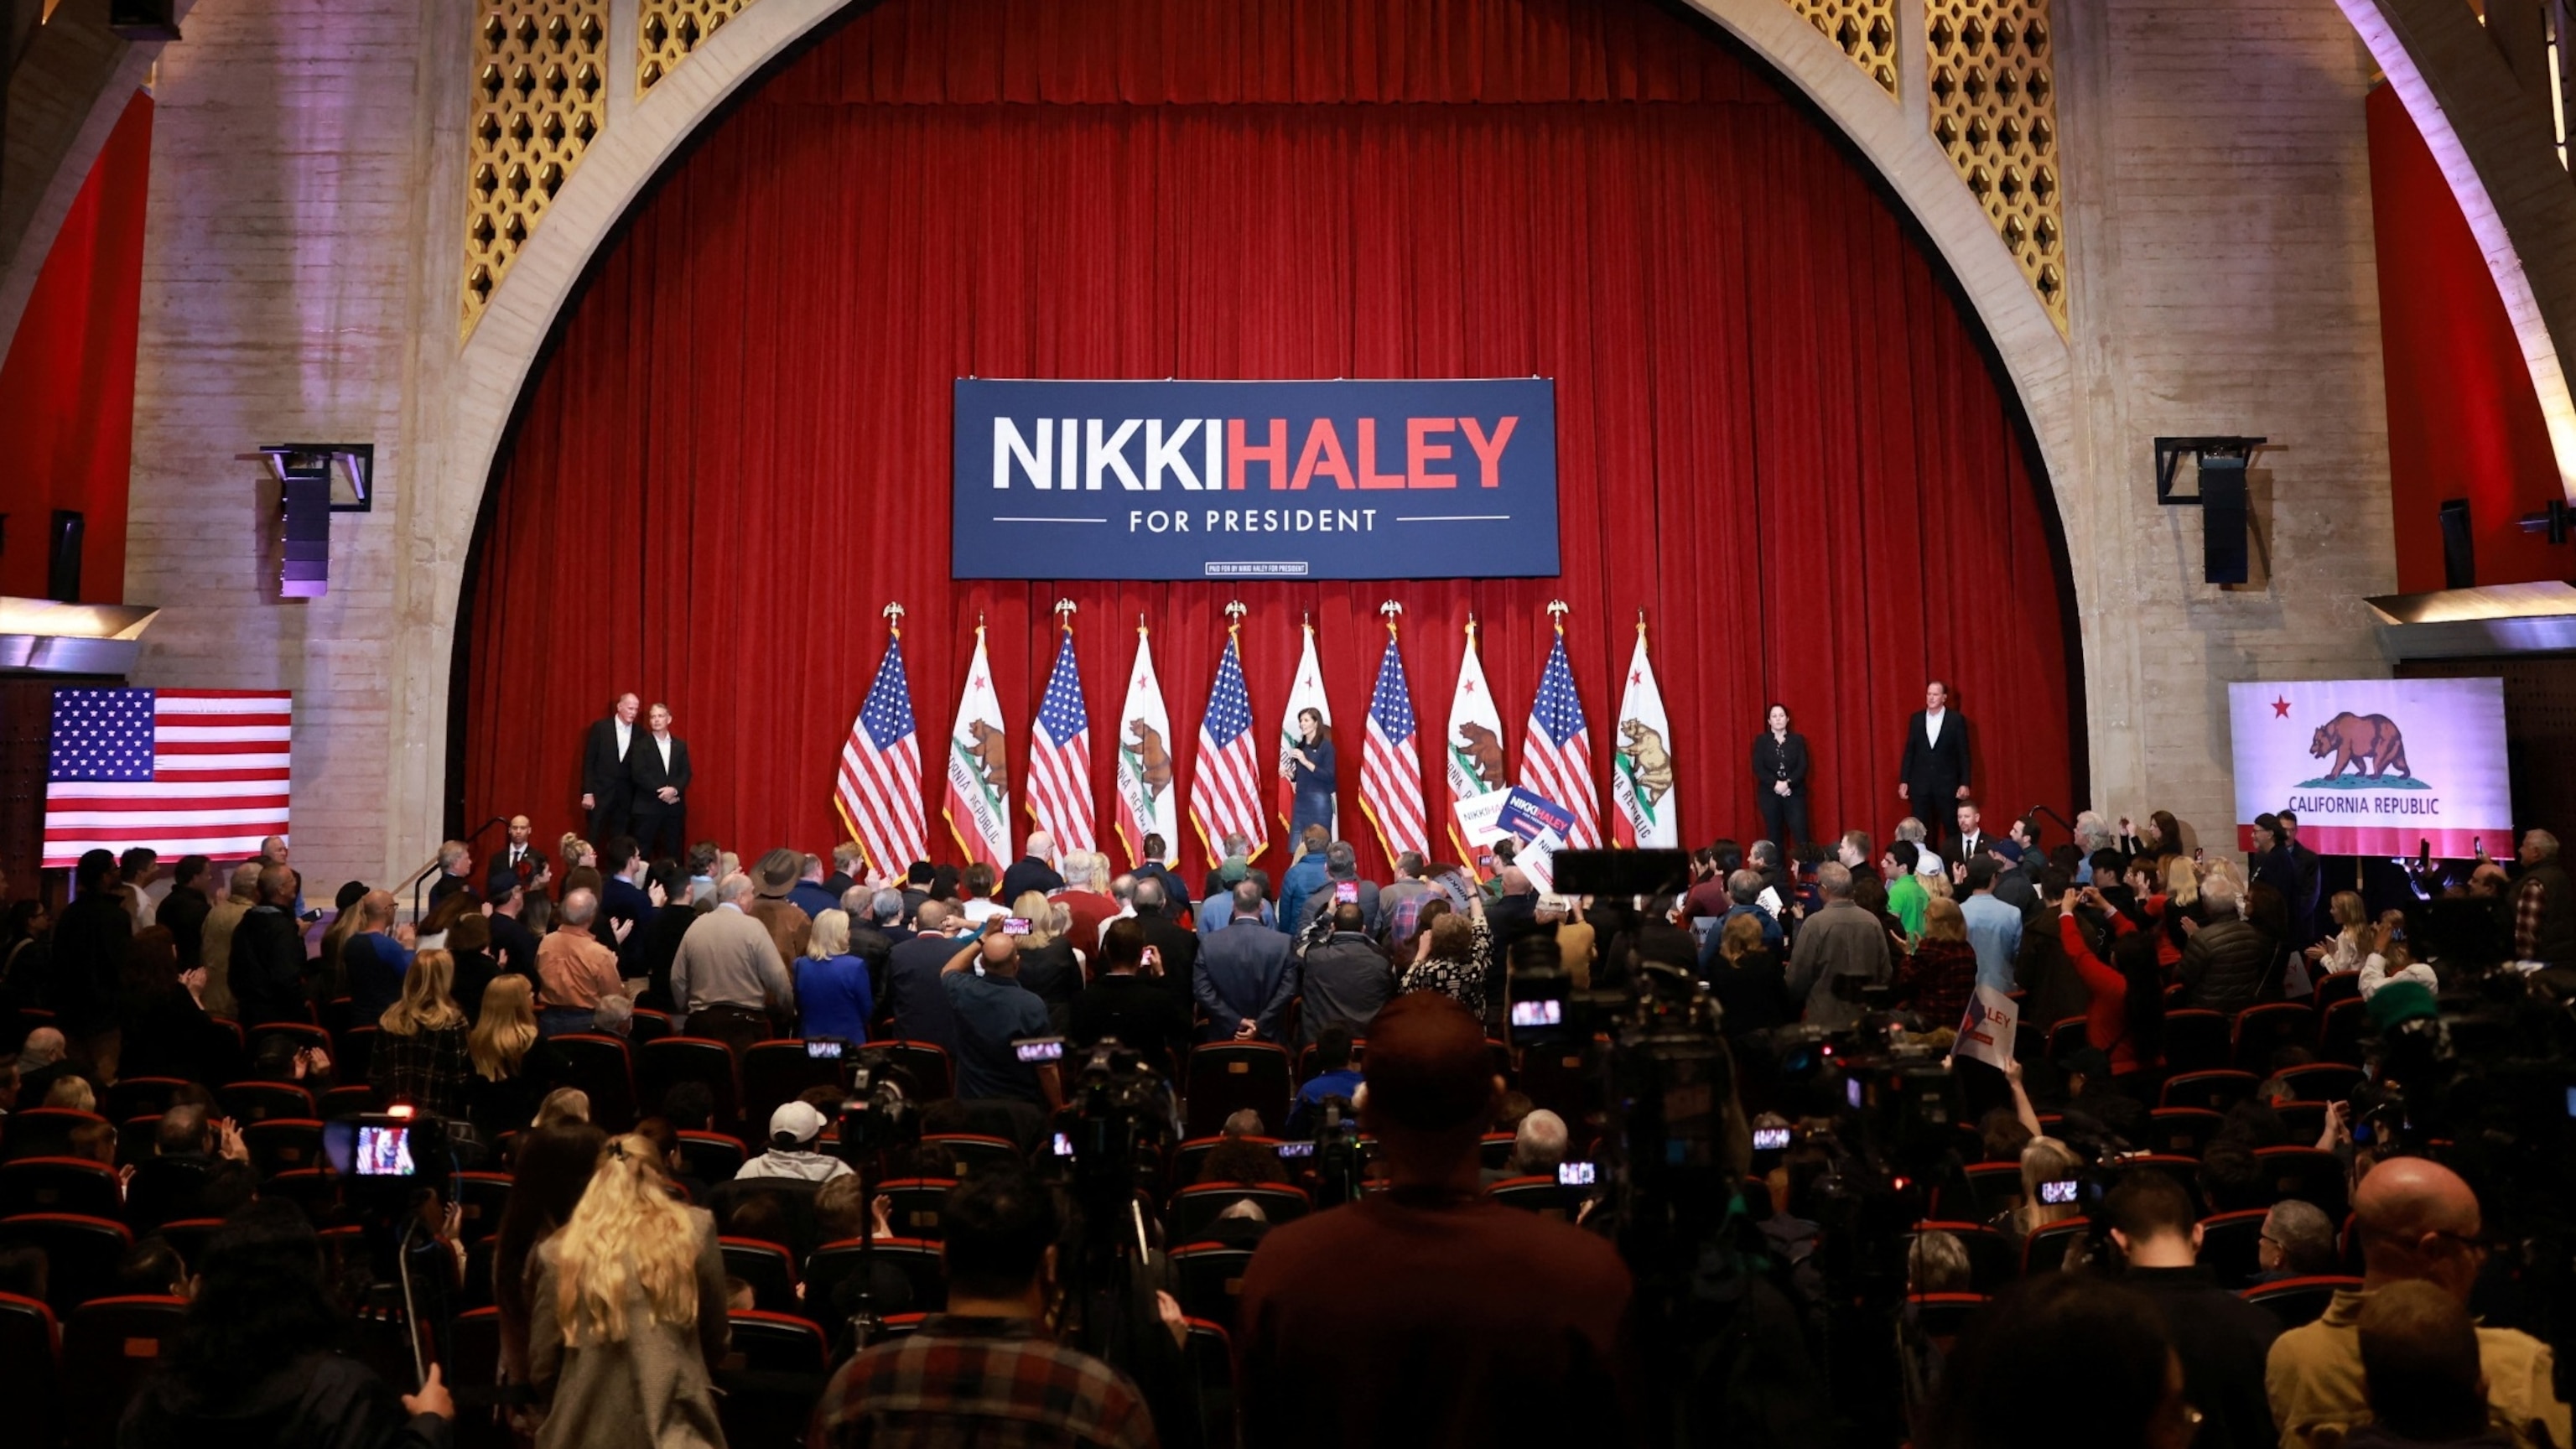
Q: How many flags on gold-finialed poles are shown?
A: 10